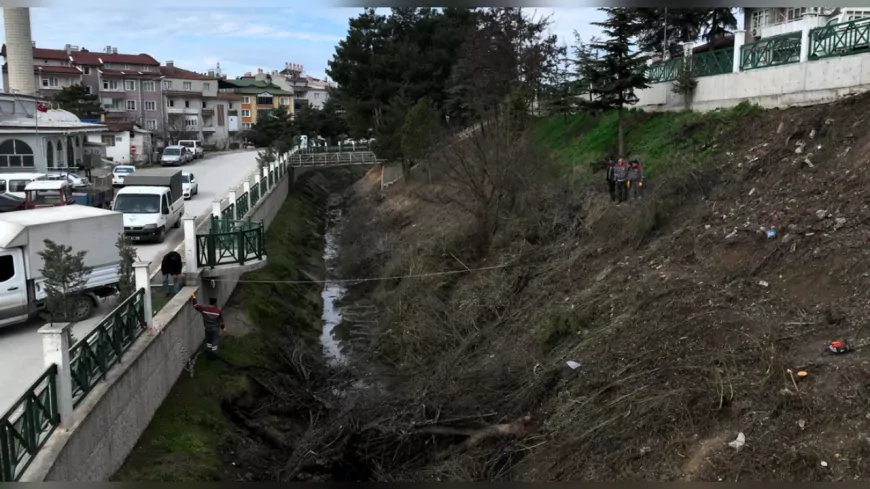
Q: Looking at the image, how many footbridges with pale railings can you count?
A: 1